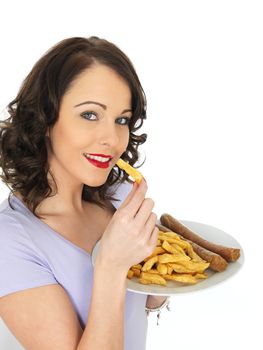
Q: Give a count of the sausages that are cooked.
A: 2